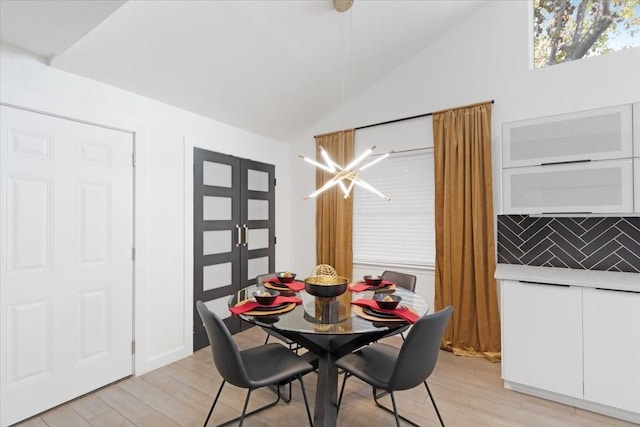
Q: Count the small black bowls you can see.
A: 4